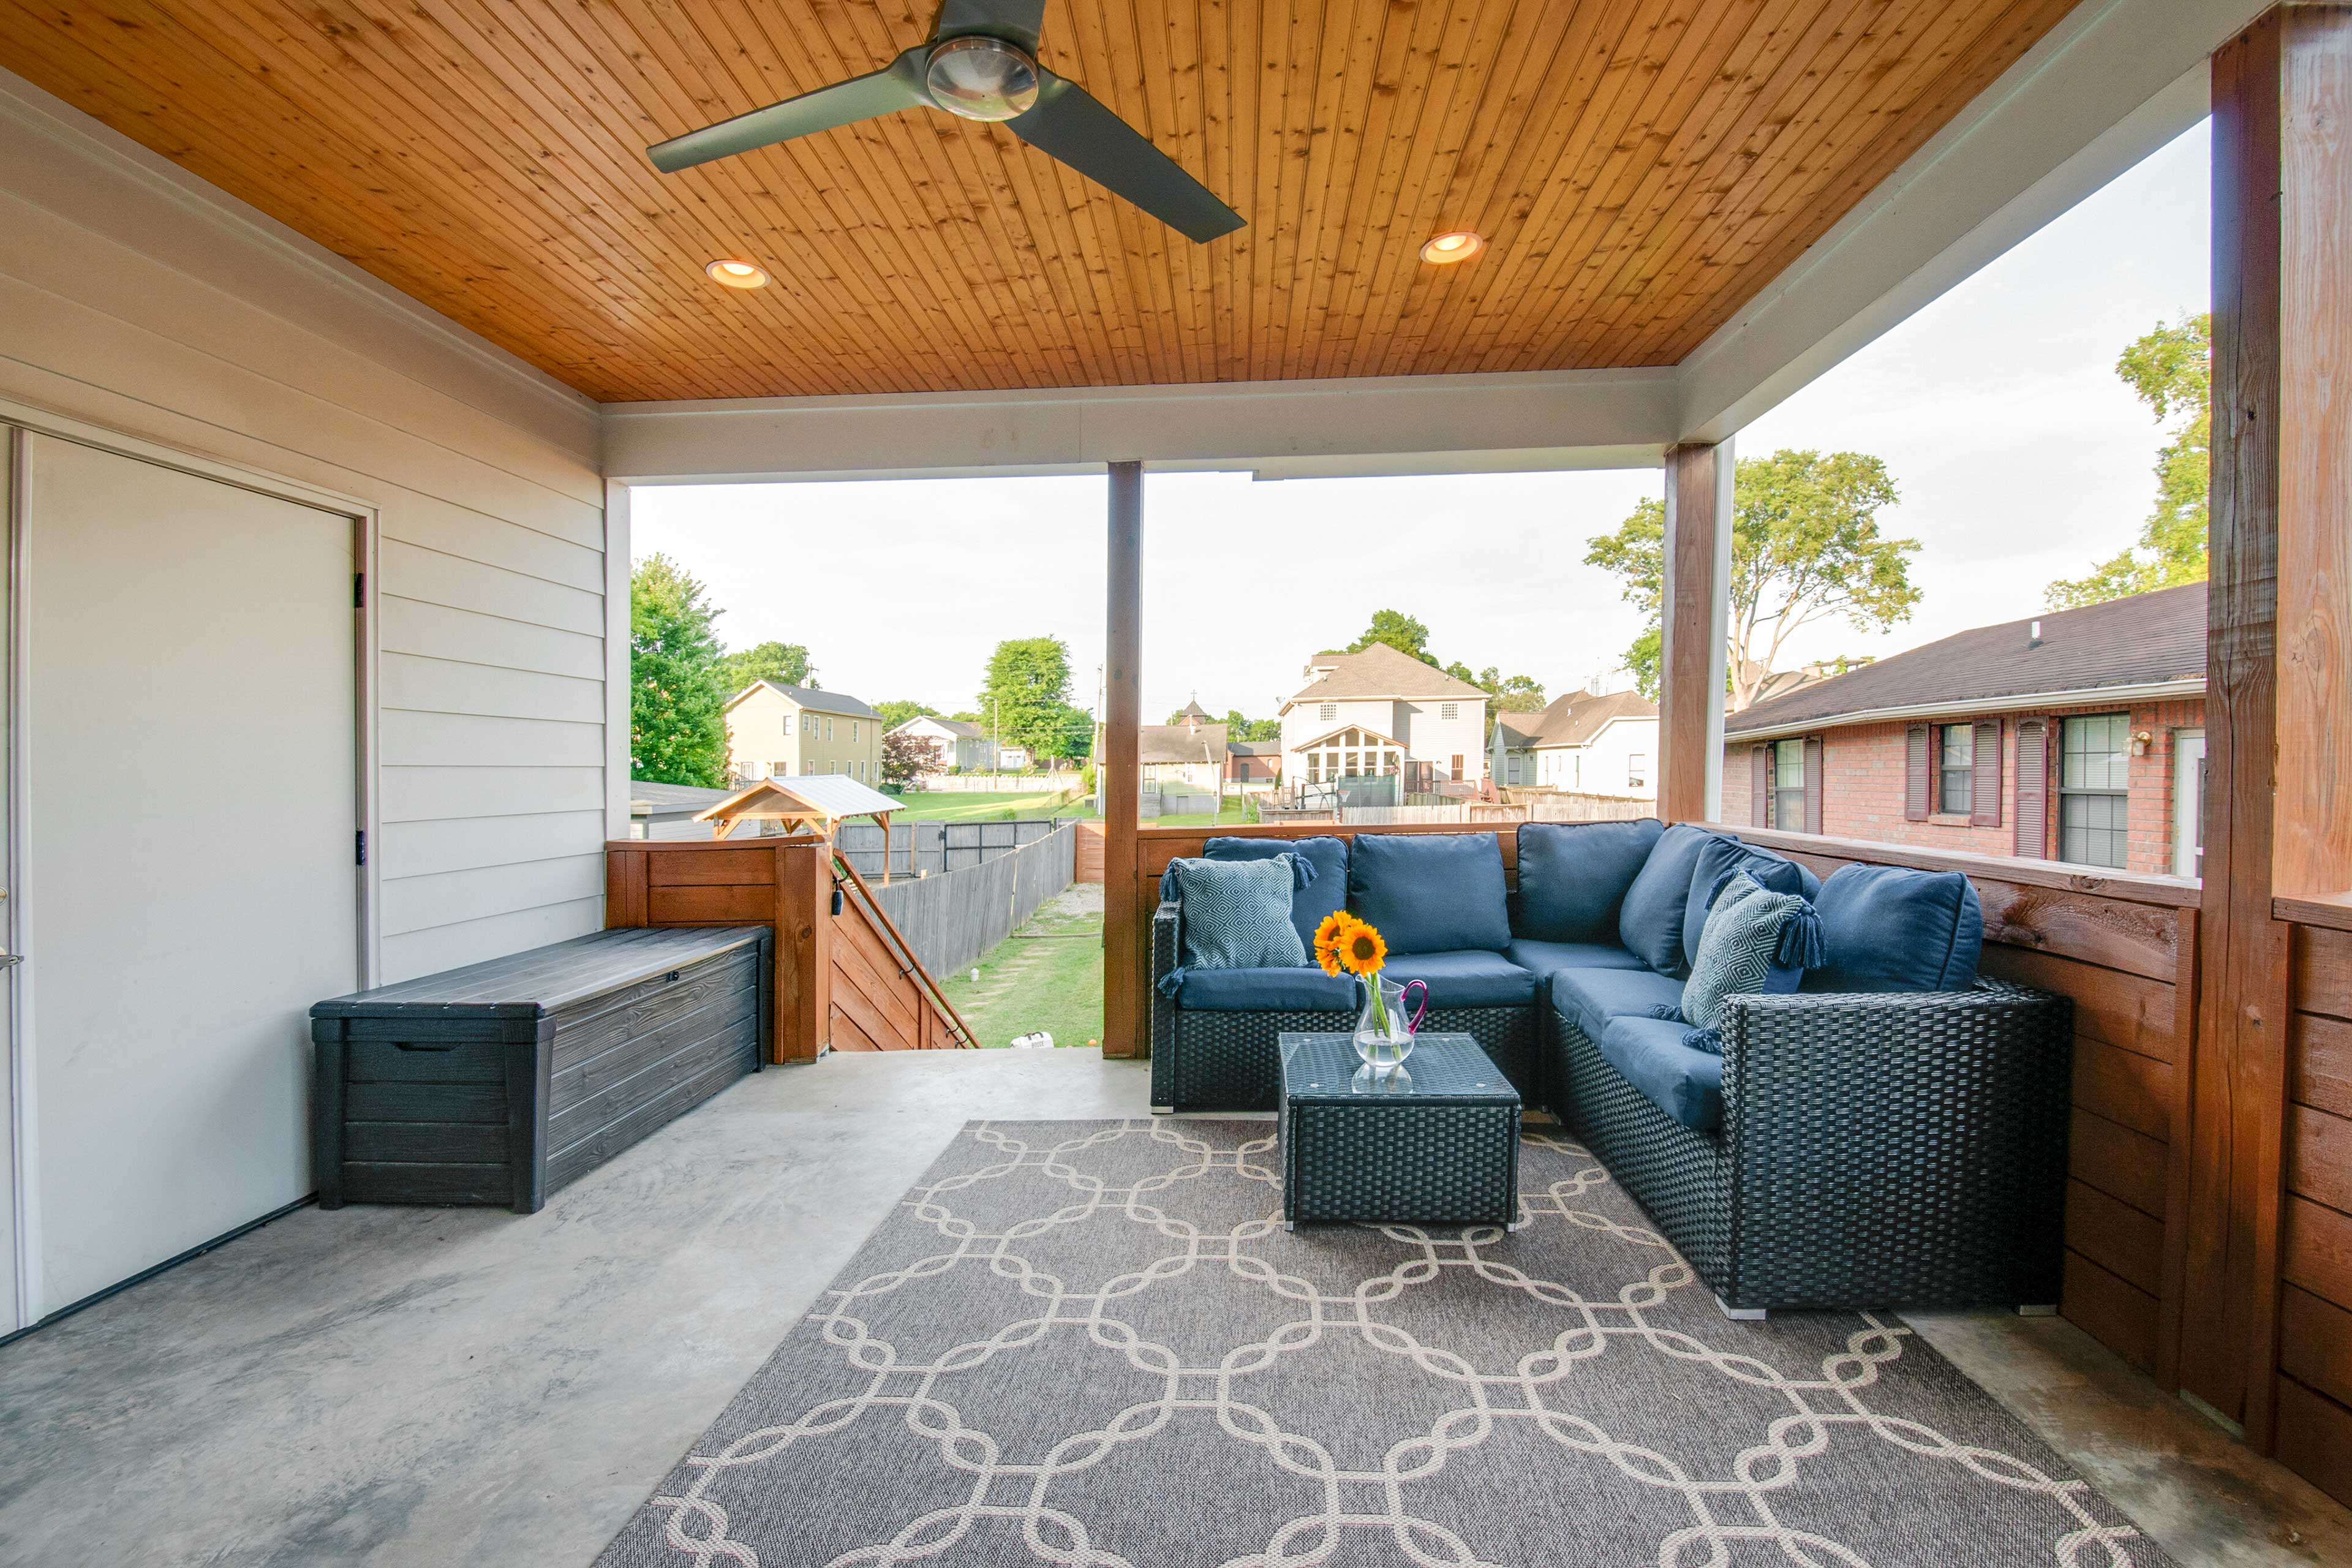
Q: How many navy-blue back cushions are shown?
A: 6